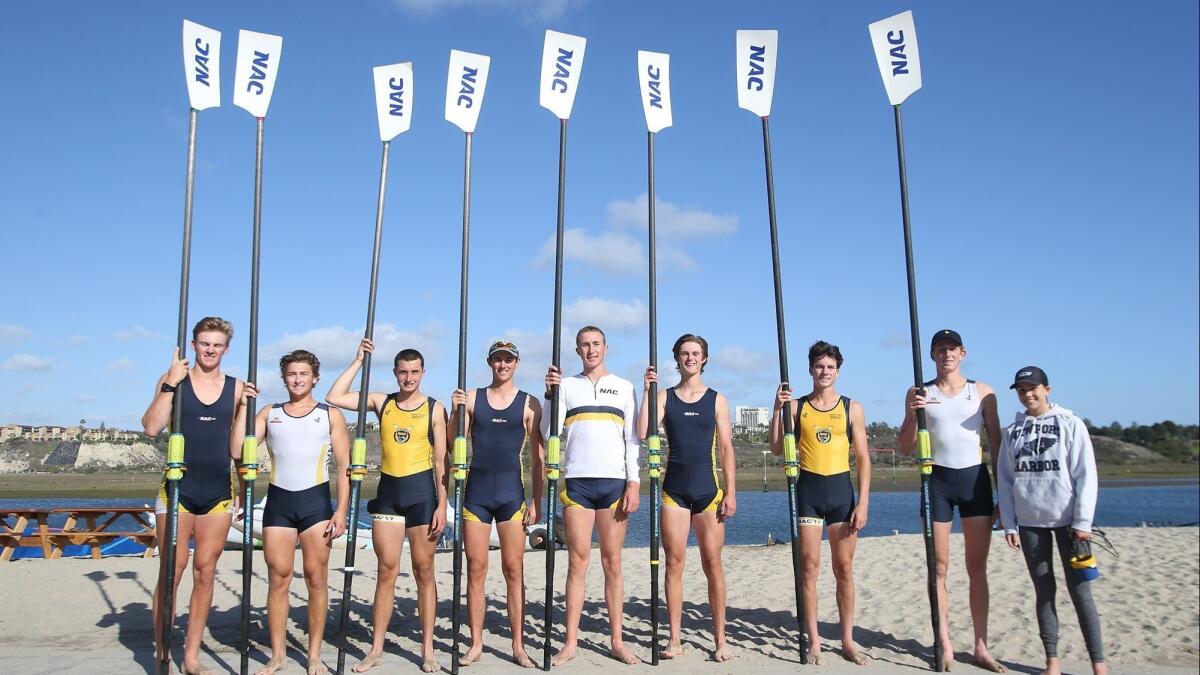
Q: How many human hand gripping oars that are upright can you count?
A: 8